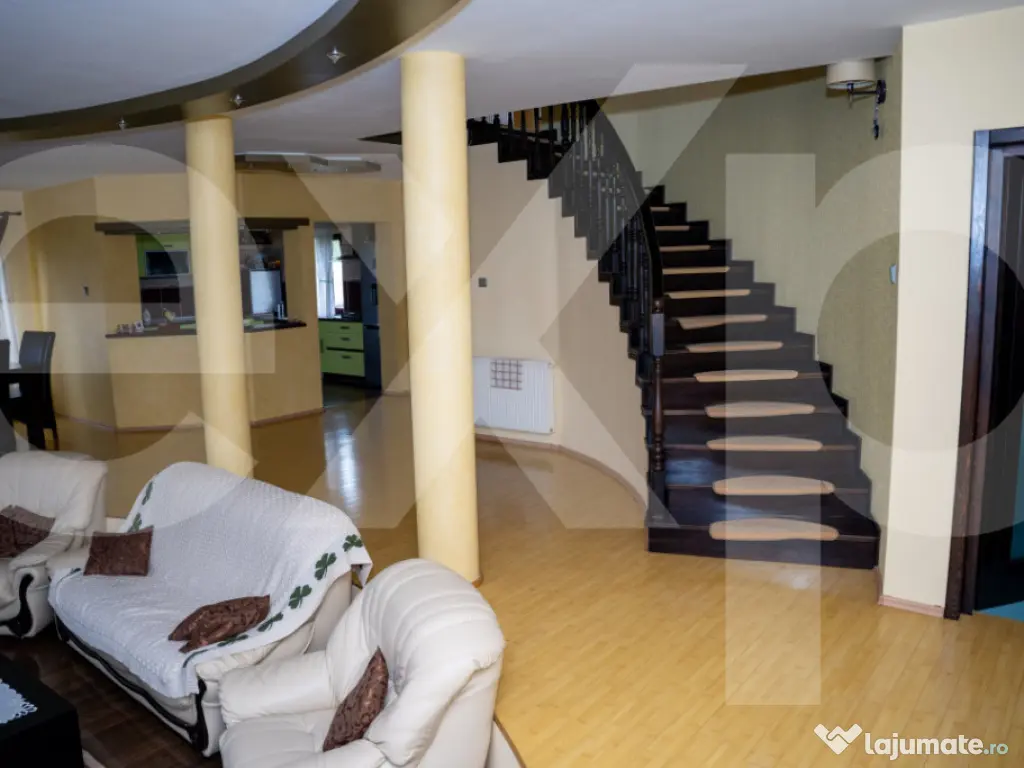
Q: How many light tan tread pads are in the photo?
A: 12